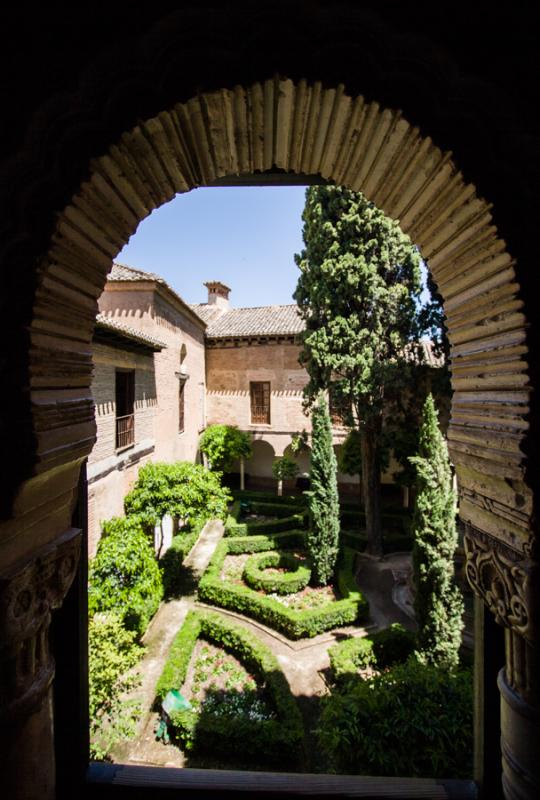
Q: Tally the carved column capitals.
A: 2